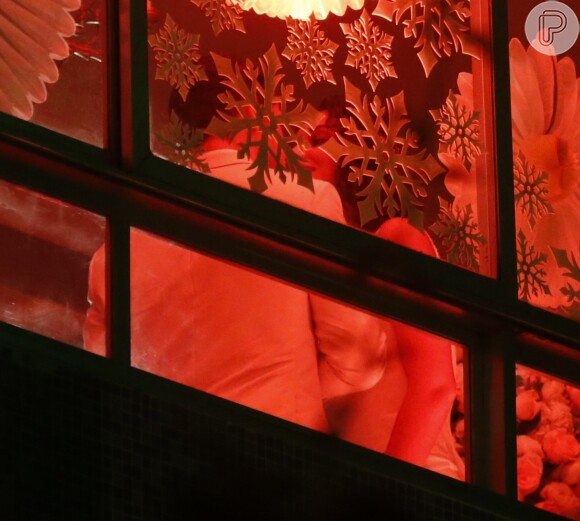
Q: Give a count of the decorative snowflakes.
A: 13